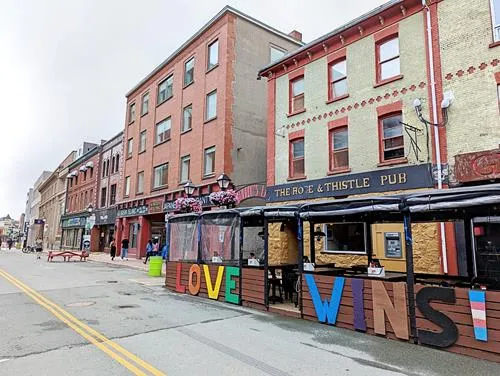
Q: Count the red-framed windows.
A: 6